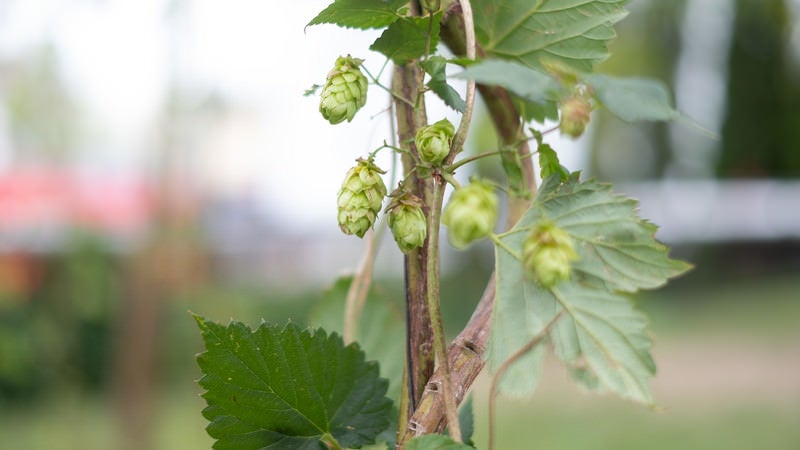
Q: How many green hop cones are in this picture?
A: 7